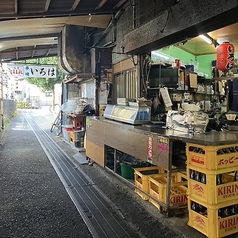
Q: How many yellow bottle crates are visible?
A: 5